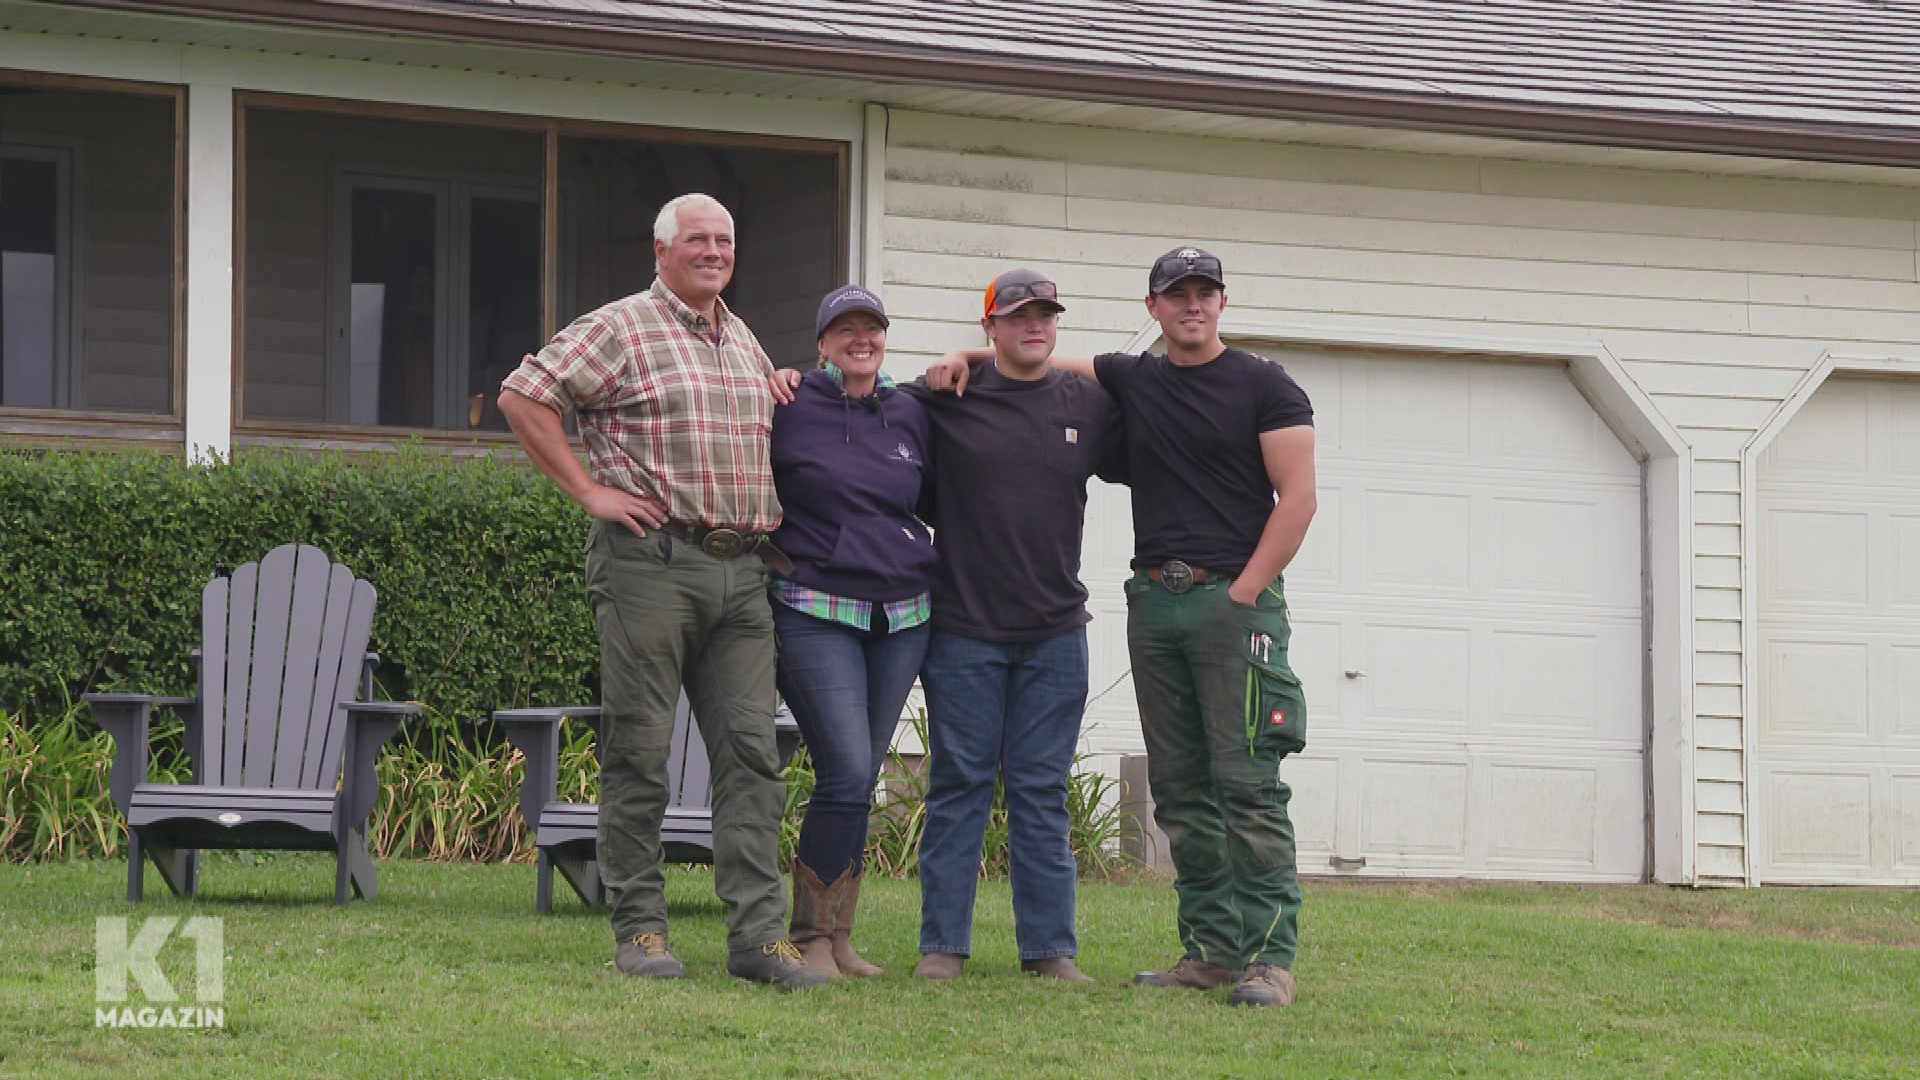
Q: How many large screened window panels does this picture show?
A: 3